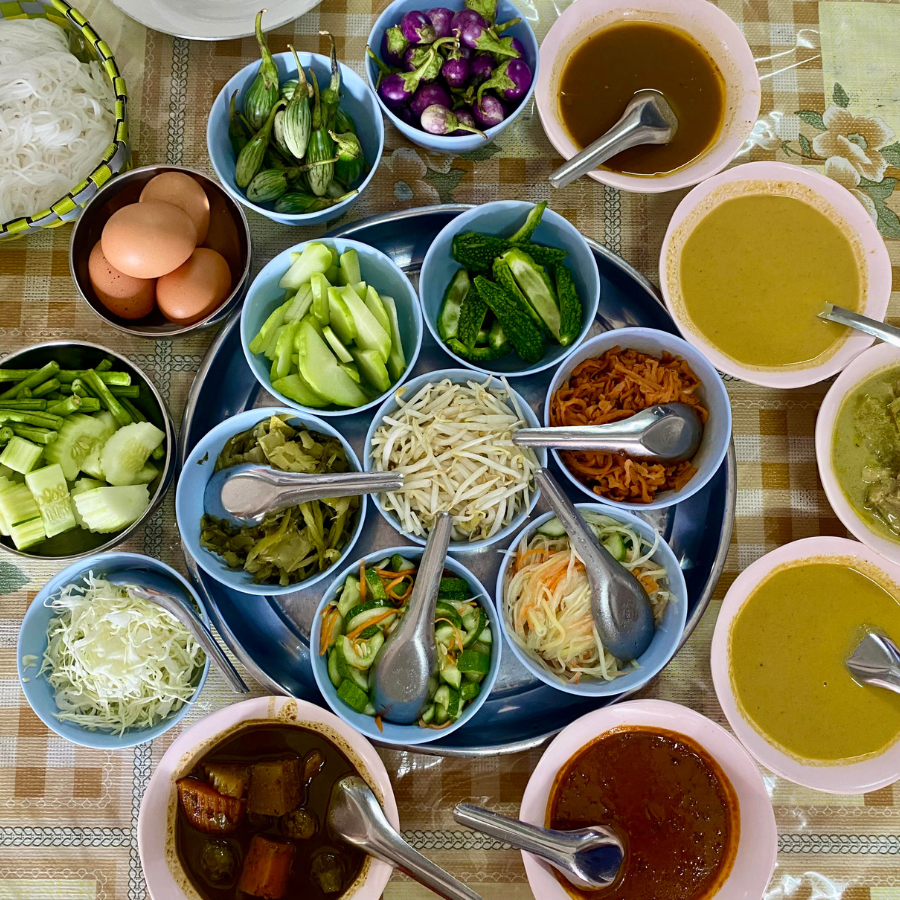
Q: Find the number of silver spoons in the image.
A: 10